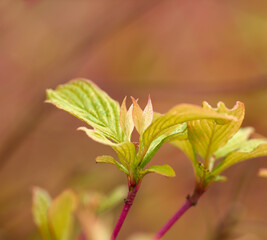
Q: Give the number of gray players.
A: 0